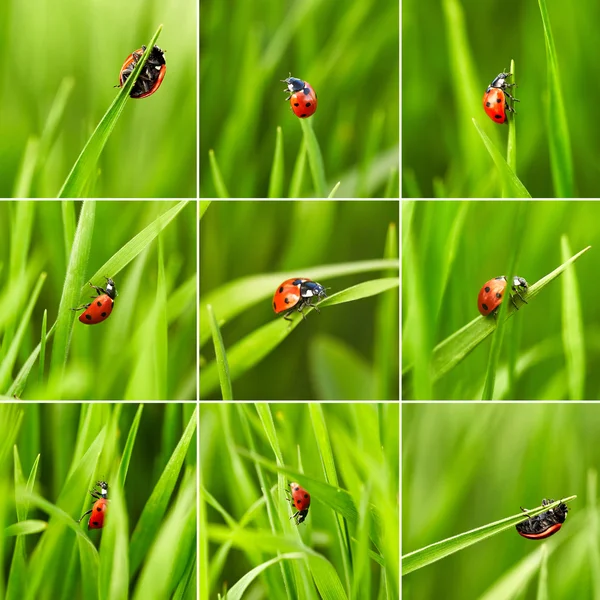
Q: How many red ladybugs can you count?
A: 9